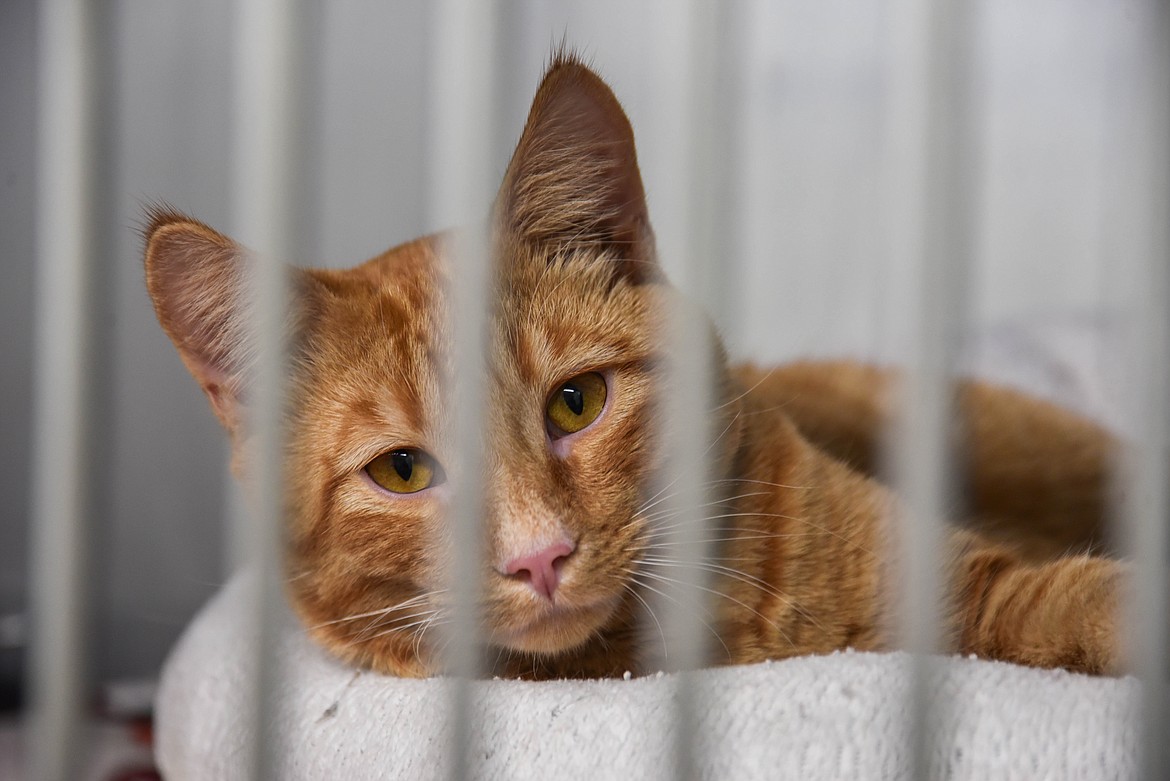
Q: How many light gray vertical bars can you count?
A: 6